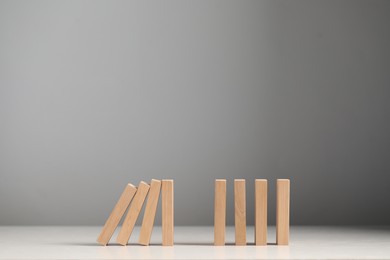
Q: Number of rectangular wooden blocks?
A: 8